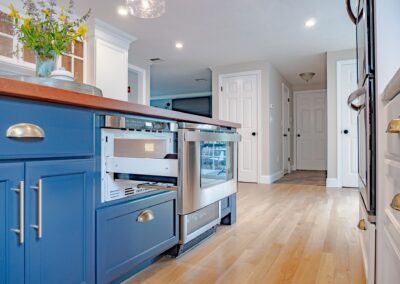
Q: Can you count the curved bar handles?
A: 2